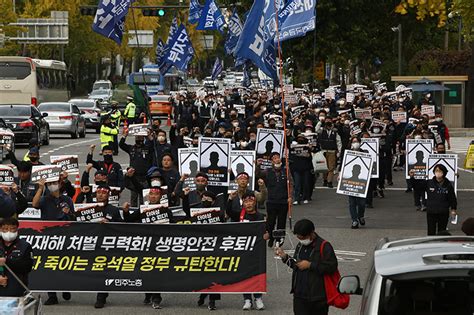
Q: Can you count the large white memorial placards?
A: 8